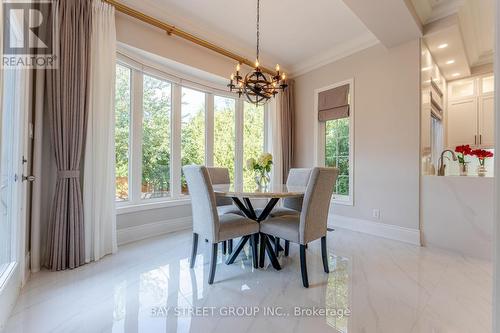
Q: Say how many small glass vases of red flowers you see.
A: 2